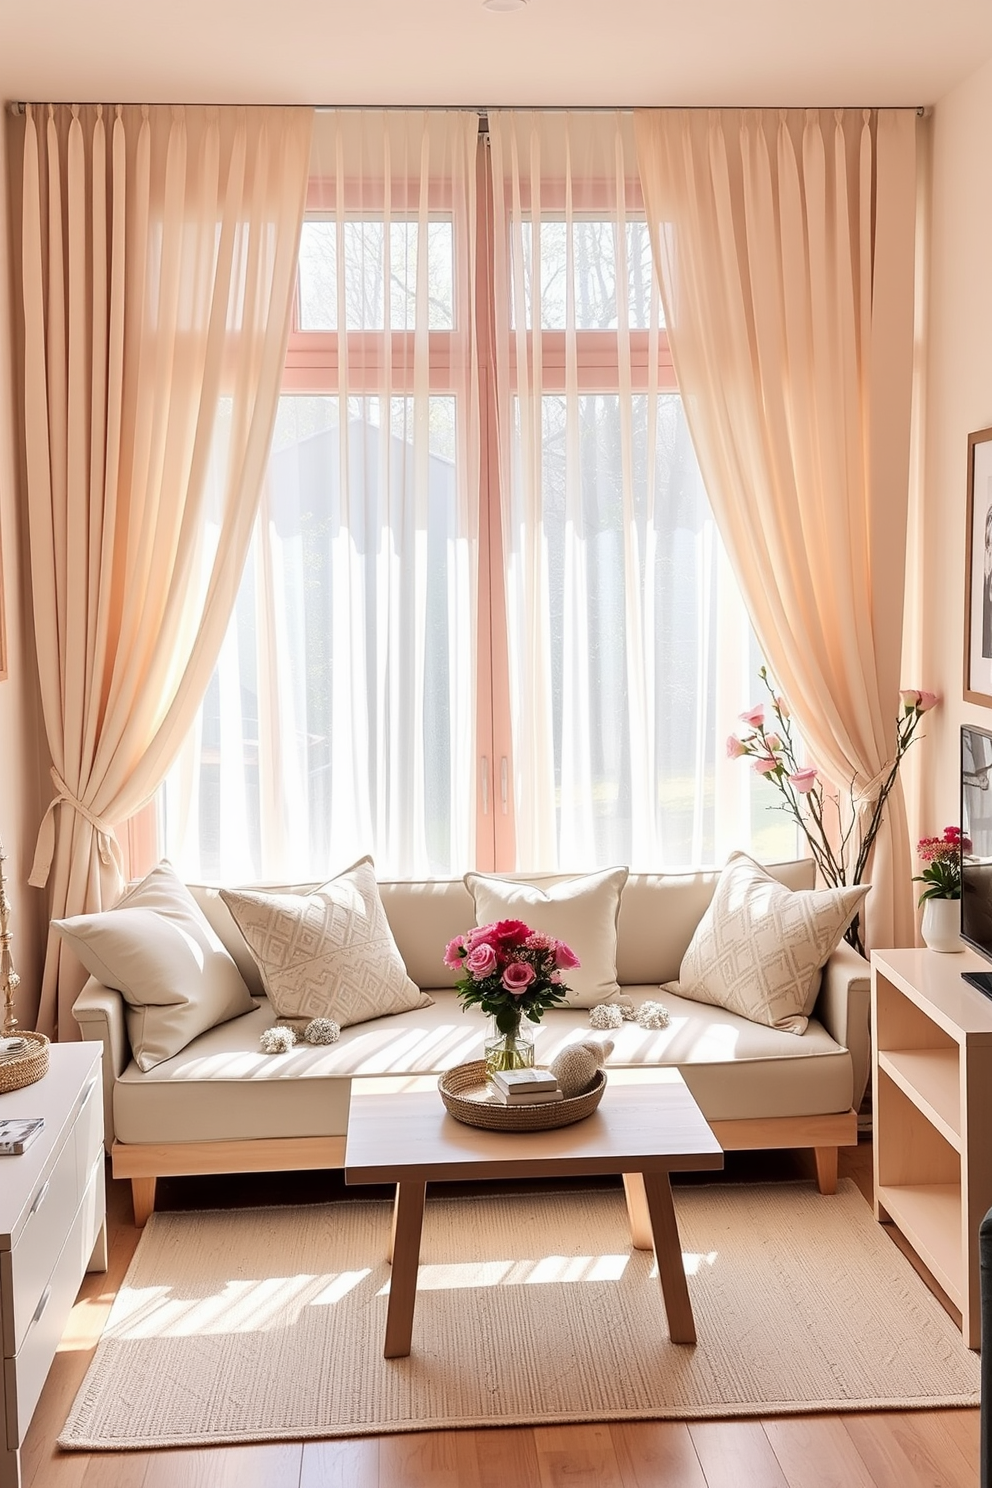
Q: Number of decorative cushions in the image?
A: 4